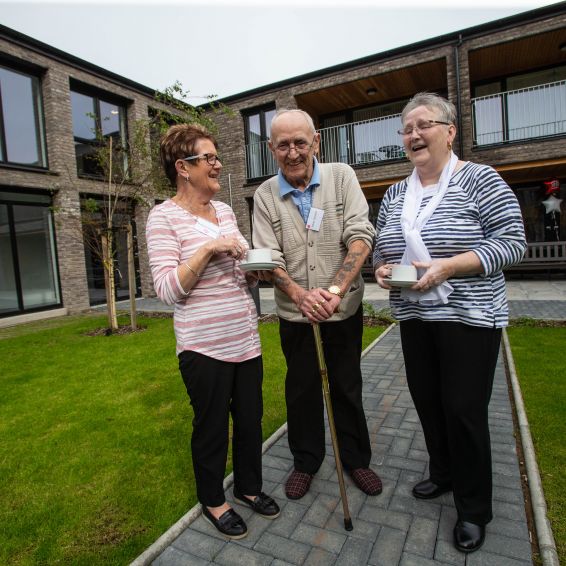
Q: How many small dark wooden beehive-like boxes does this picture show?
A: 0